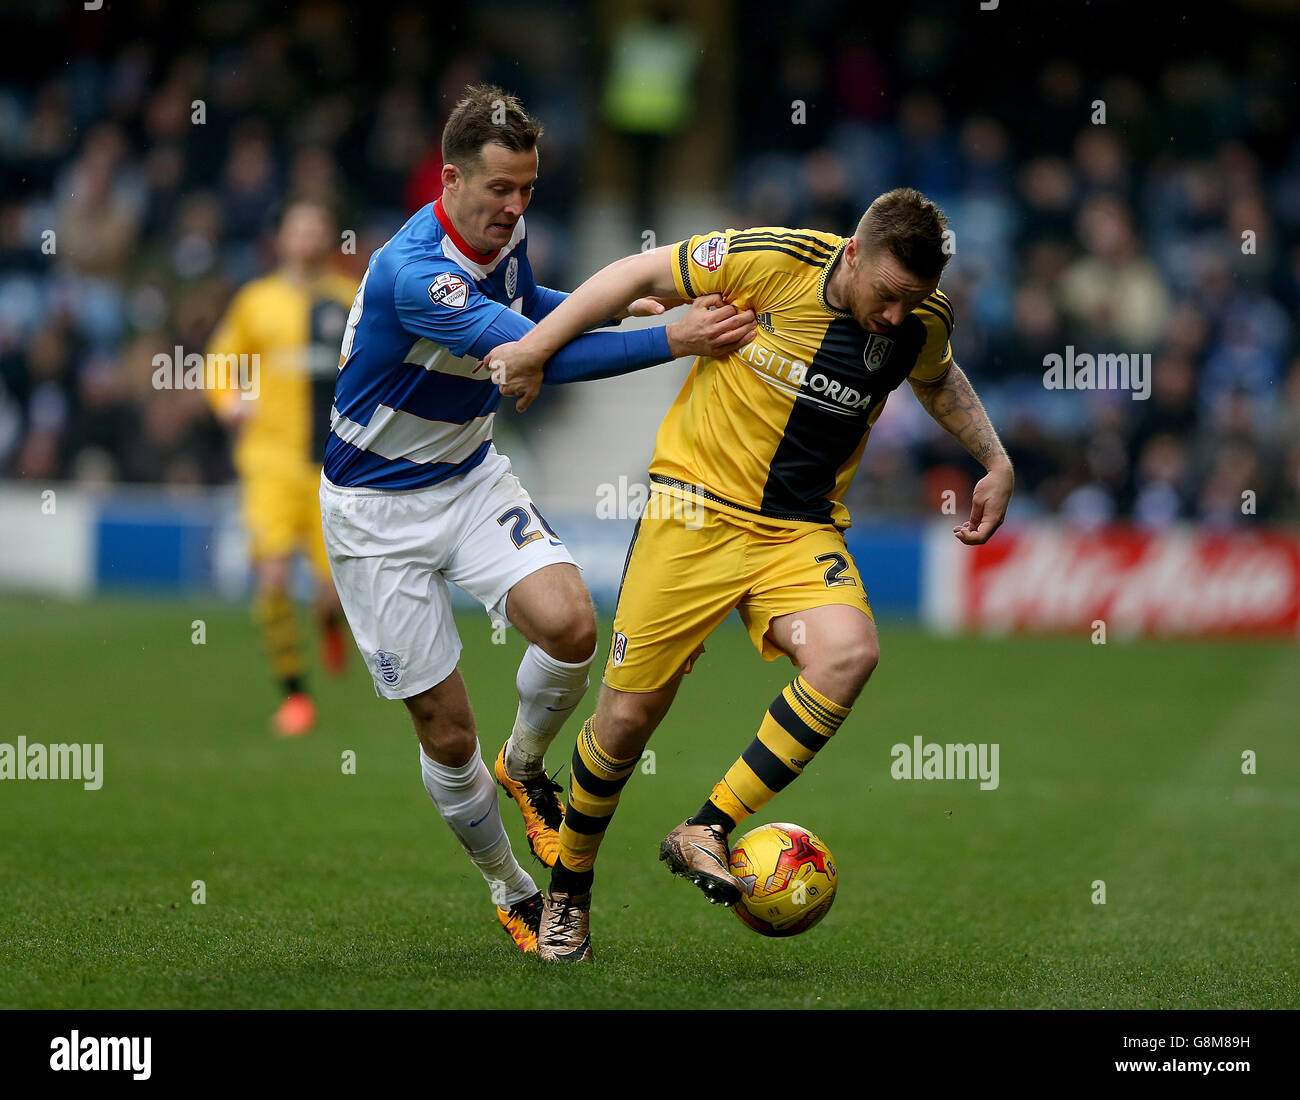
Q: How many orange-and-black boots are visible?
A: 2